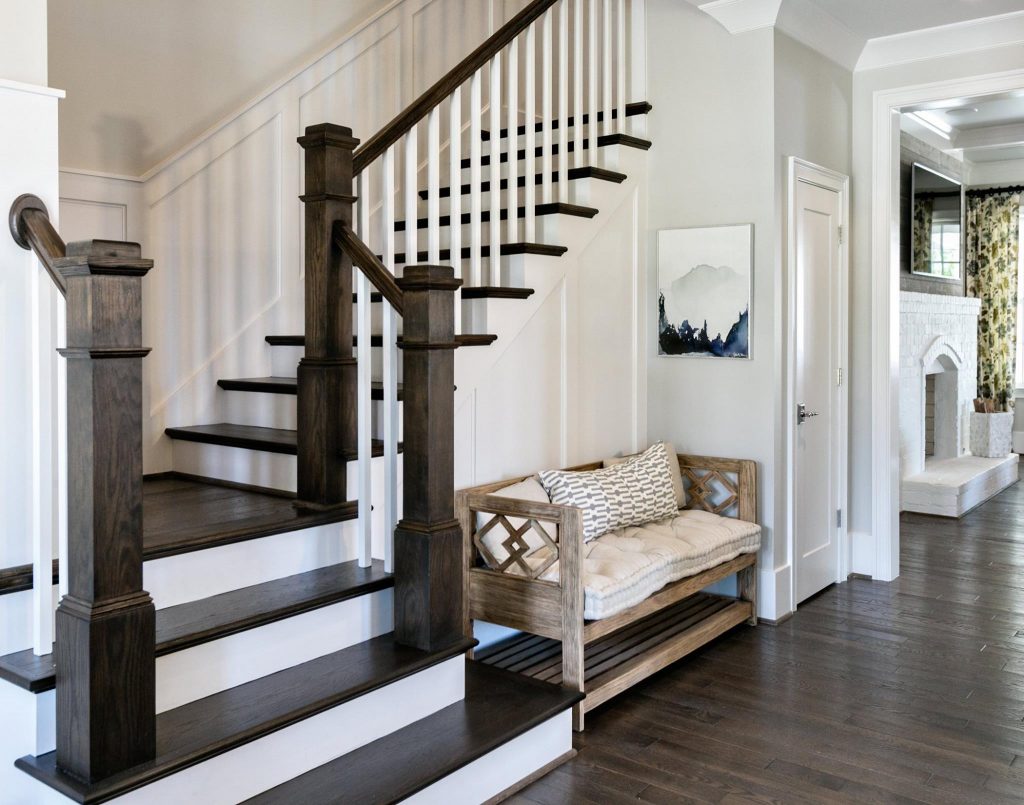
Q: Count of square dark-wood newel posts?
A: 3